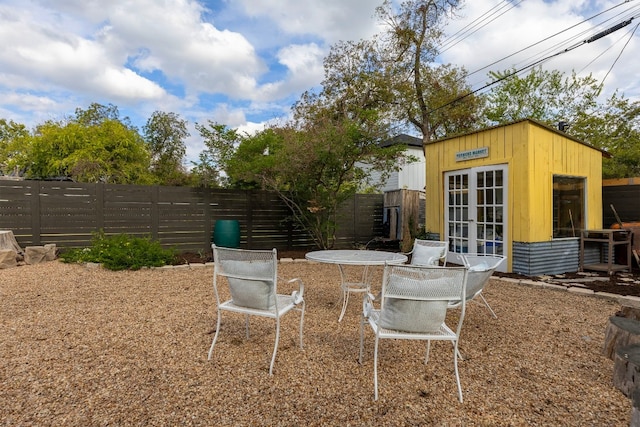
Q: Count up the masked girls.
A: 0